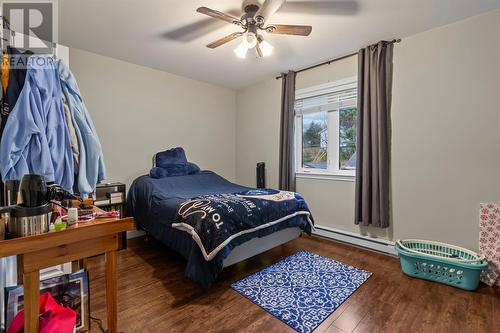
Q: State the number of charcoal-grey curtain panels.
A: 2